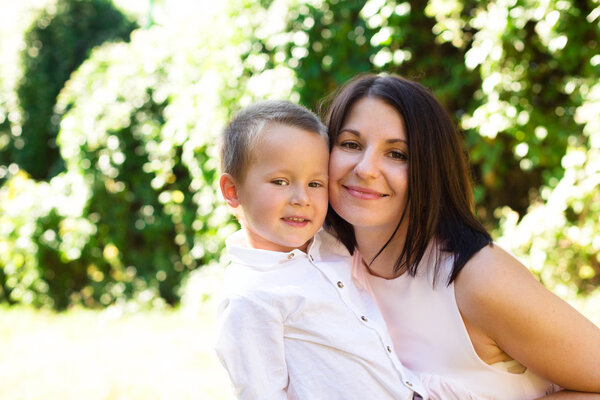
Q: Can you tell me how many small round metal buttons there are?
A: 6